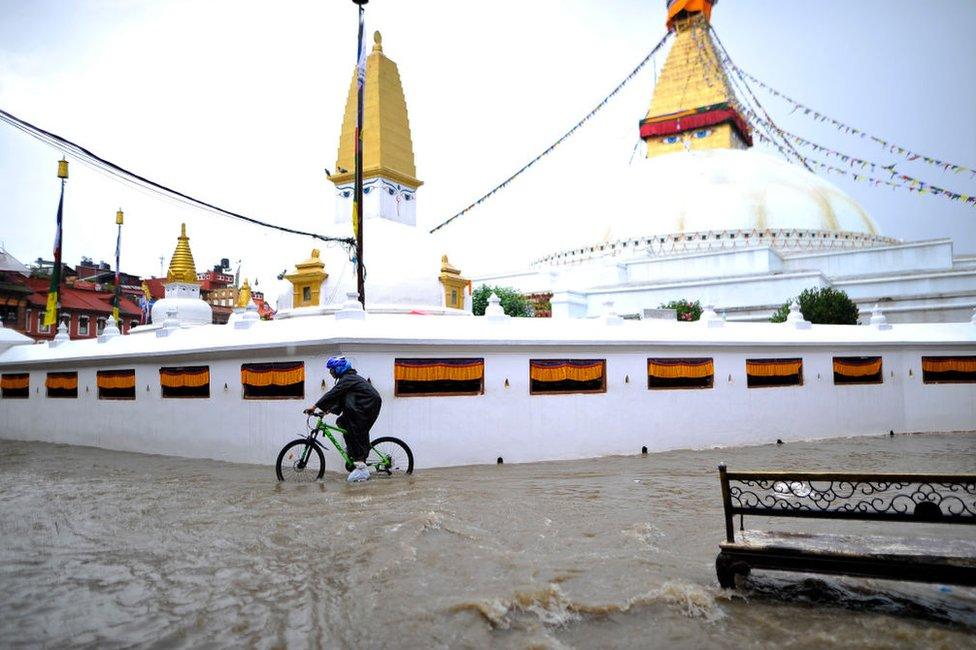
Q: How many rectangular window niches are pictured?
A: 11